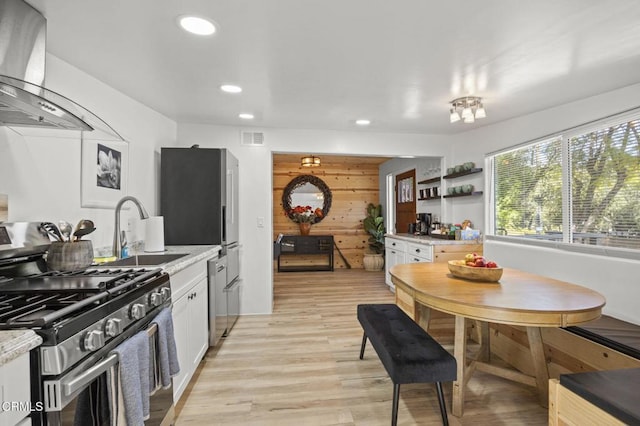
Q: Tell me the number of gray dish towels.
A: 2